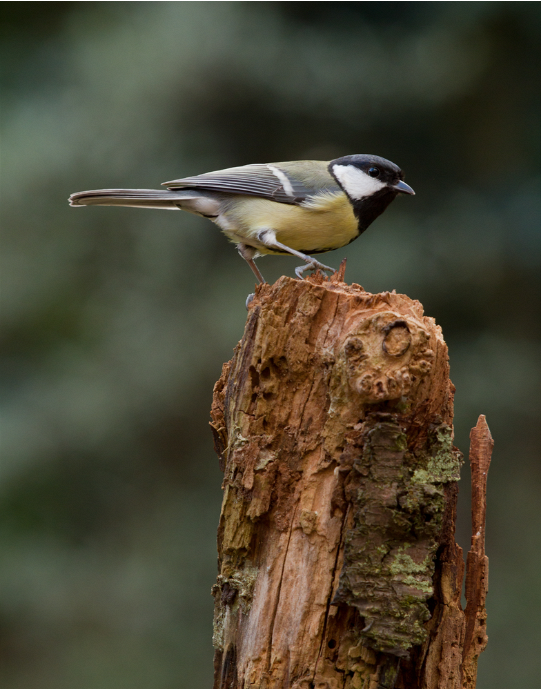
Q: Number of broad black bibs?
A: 1